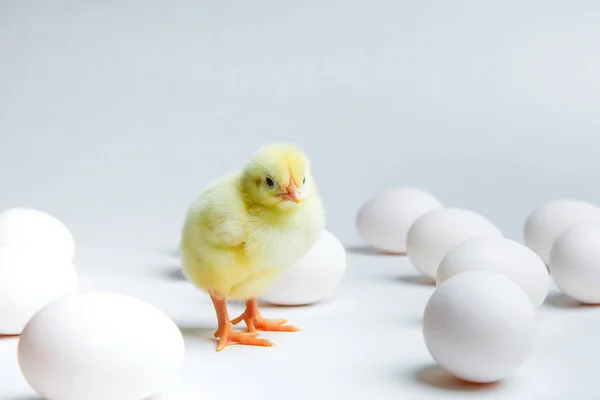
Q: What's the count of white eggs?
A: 10